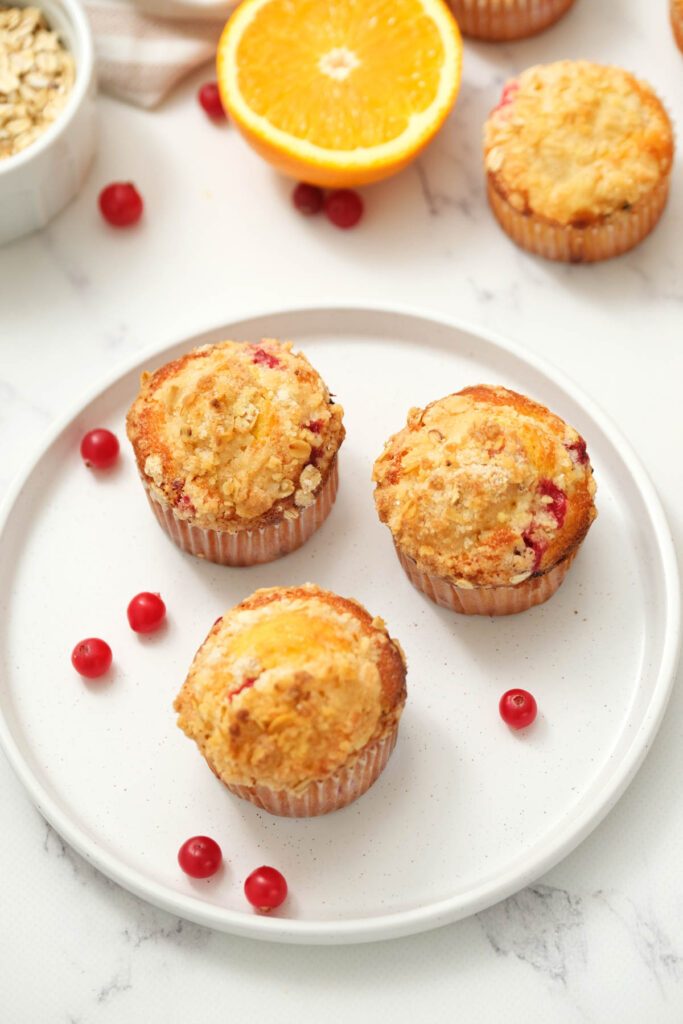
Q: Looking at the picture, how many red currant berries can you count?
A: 10